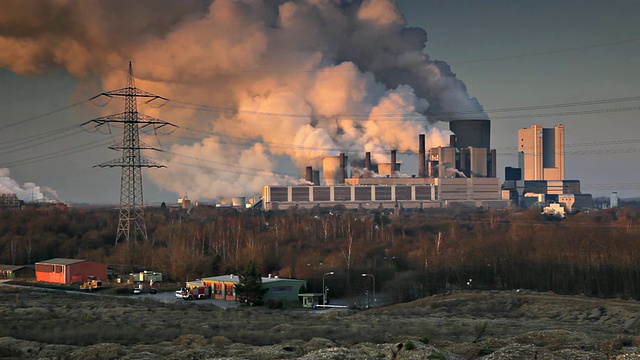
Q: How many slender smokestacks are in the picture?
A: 6